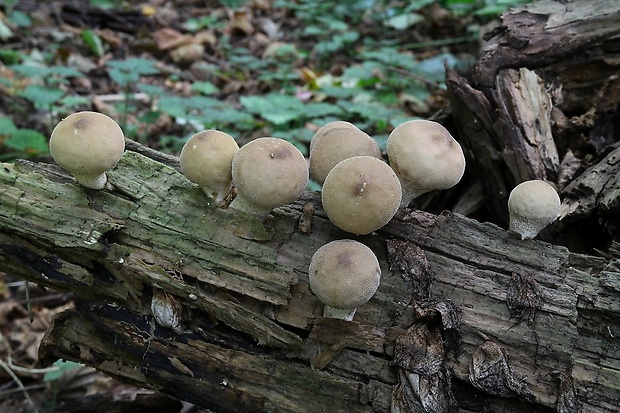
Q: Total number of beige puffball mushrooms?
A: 9